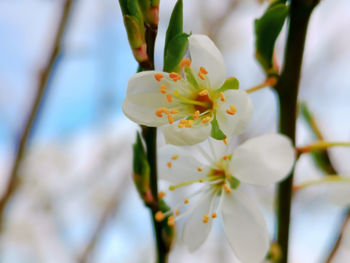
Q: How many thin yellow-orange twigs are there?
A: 3